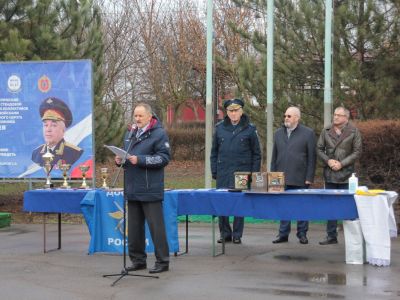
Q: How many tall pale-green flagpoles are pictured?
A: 3